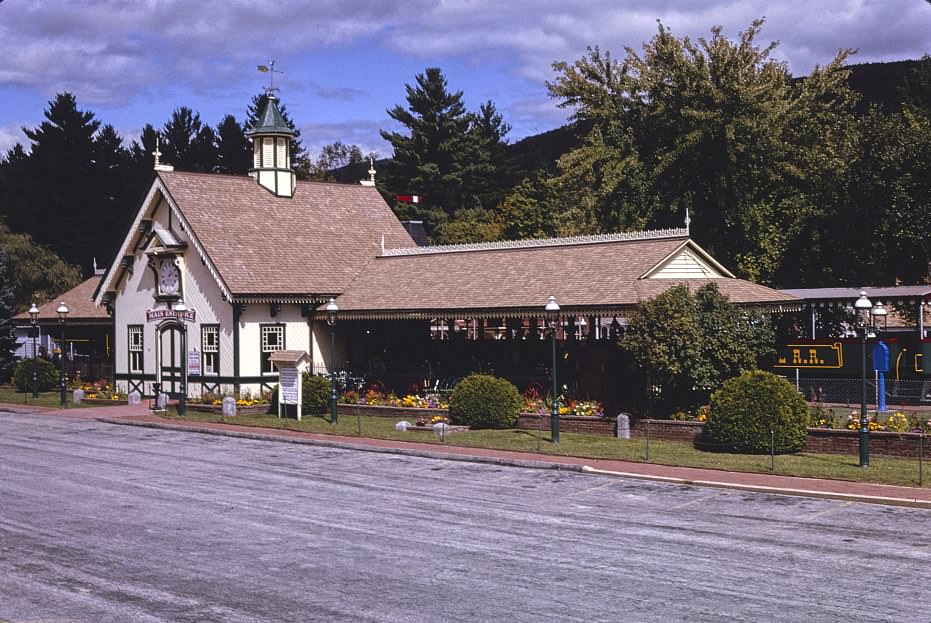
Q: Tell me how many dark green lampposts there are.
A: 6